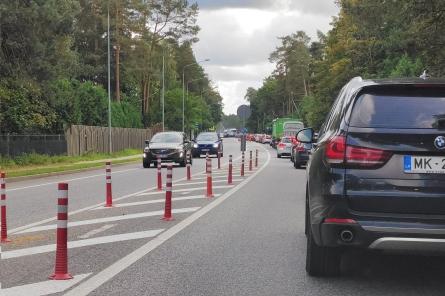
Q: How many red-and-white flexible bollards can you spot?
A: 13